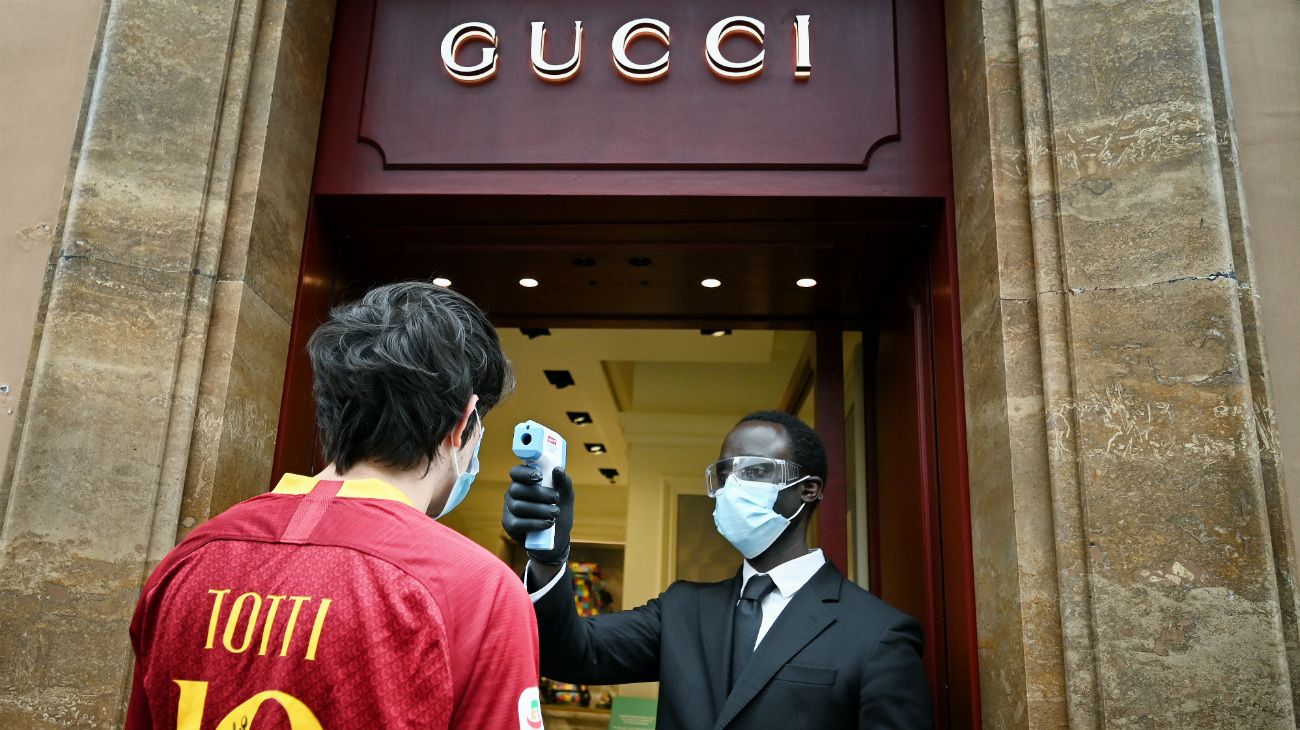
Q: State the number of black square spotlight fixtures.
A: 6